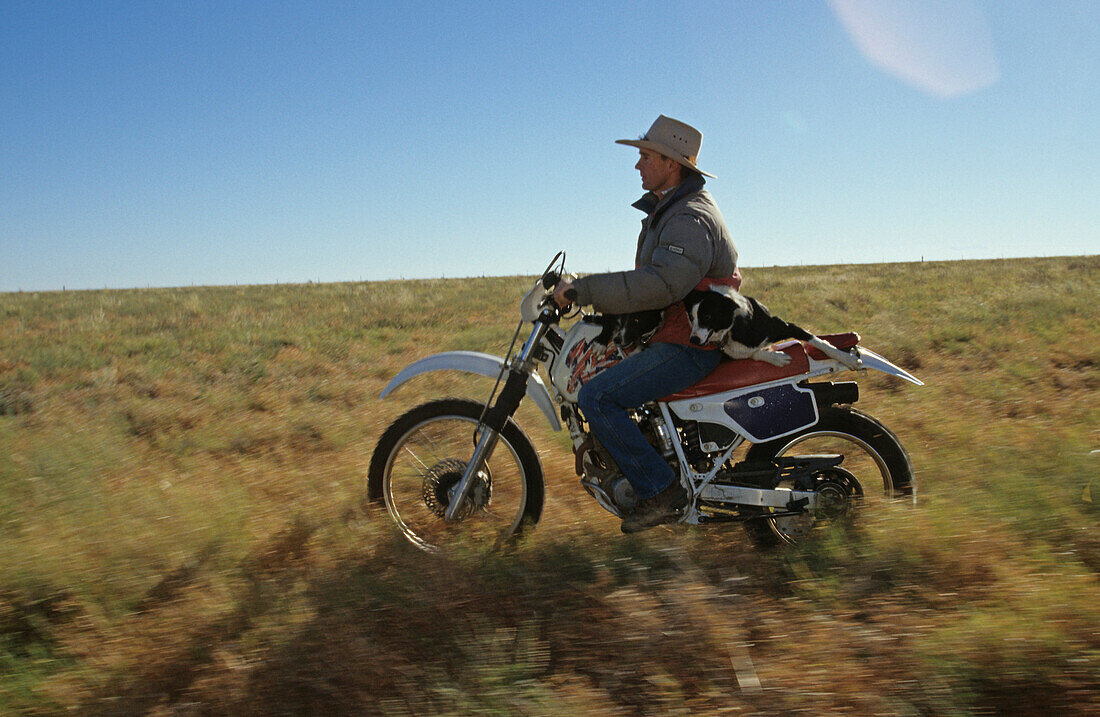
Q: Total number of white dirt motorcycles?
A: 1